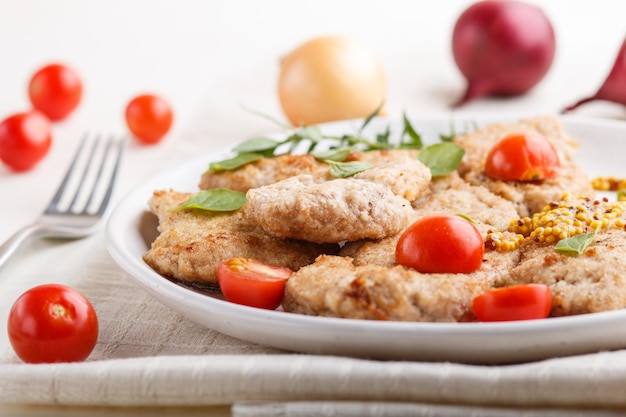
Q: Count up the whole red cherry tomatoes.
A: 4